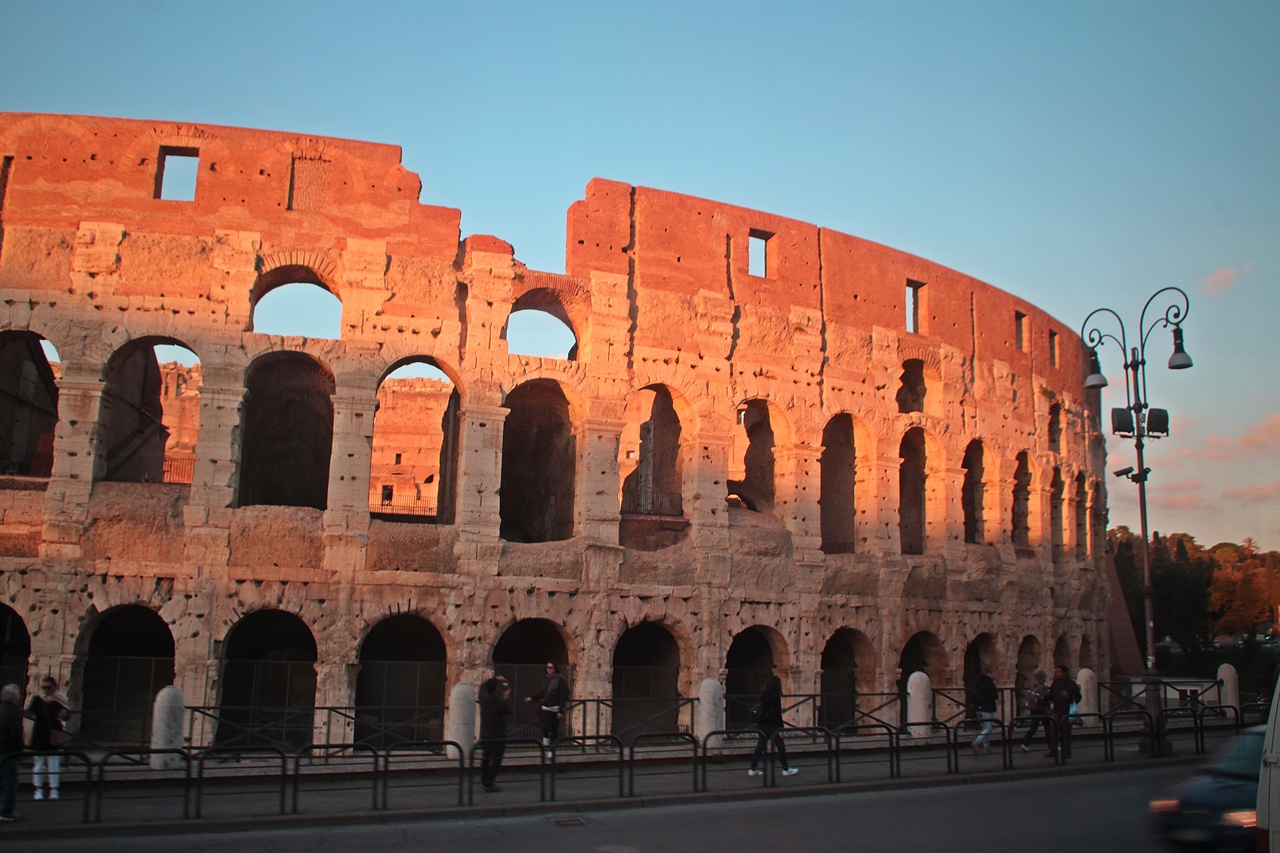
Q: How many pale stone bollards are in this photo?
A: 6